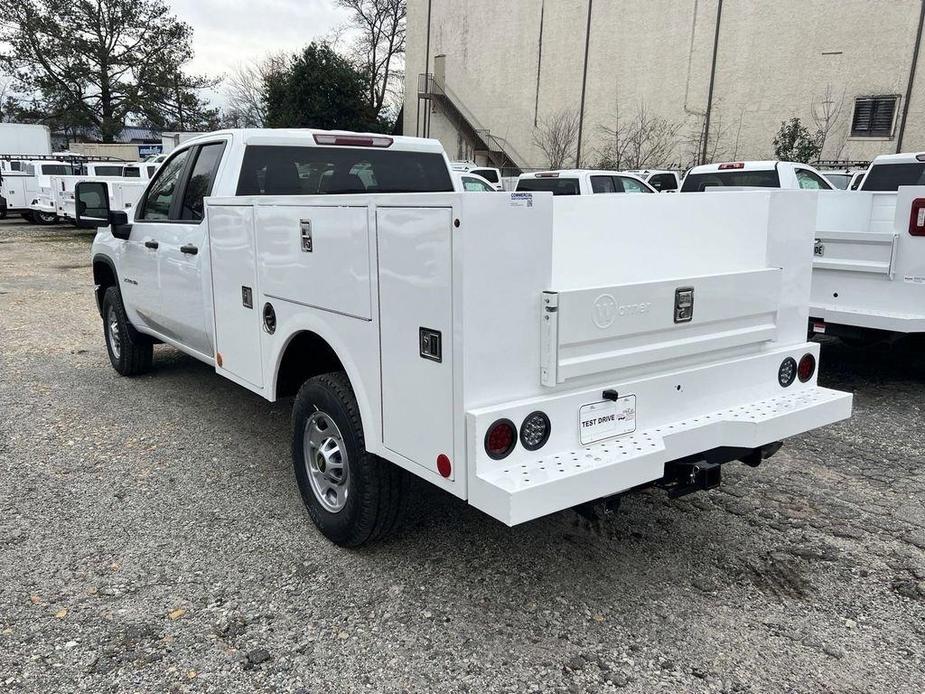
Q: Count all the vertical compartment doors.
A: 2